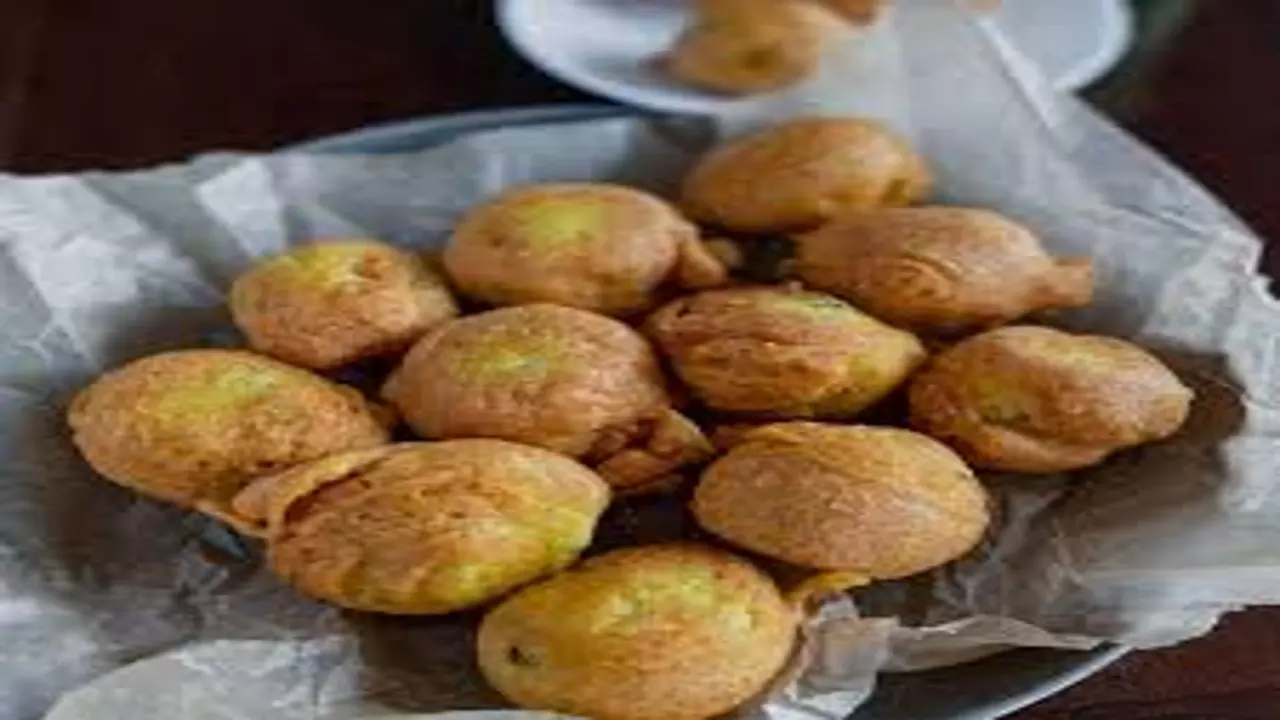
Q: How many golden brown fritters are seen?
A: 11